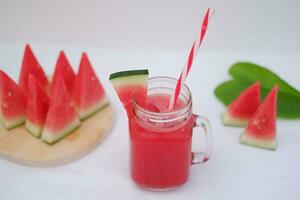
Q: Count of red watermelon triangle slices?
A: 9